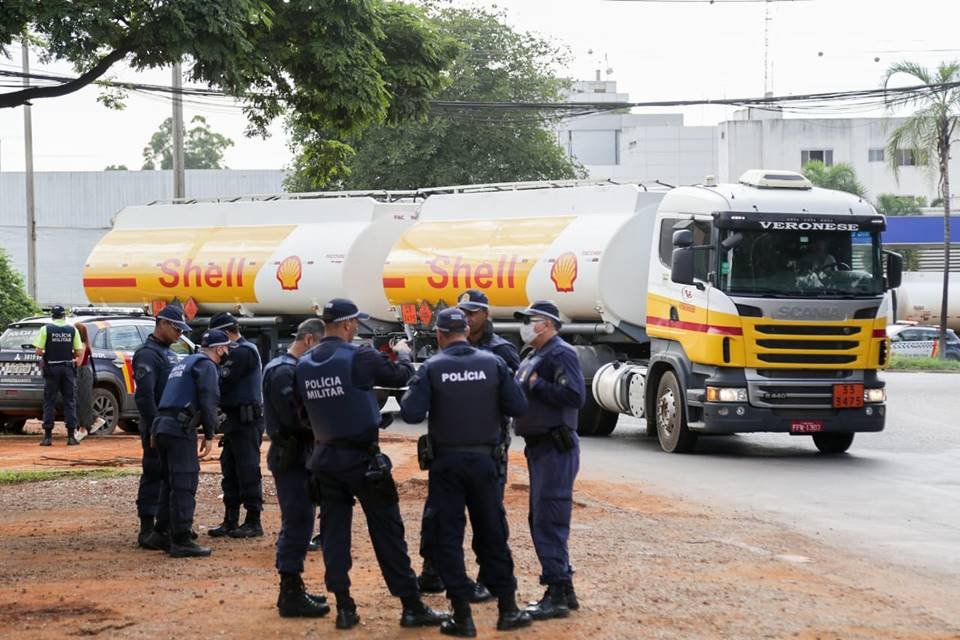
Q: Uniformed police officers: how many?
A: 9